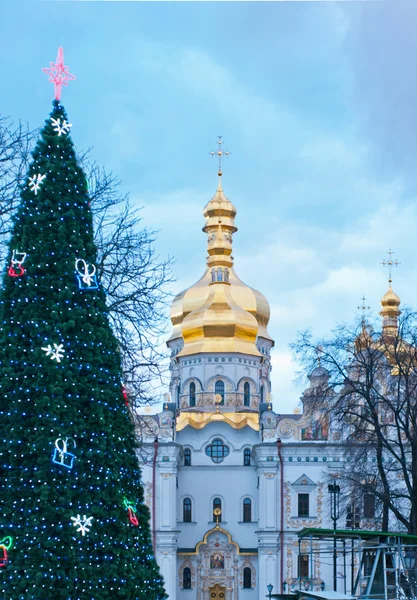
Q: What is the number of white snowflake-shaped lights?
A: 4